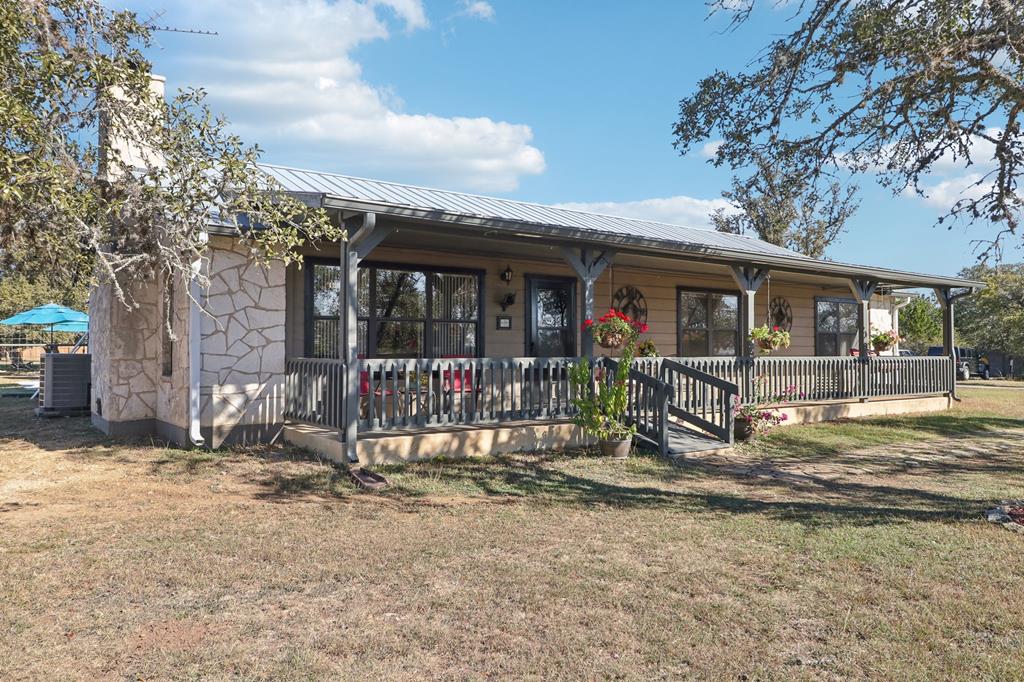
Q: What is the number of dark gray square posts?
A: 5